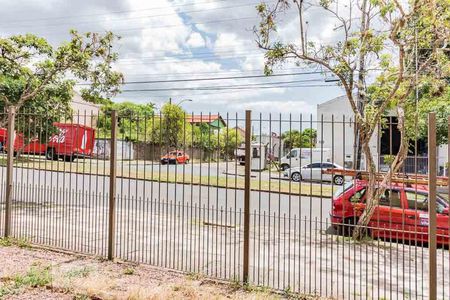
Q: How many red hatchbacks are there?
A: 2